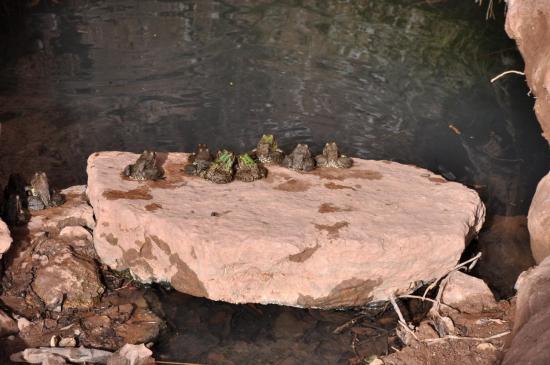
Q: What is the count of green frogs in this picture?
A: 3